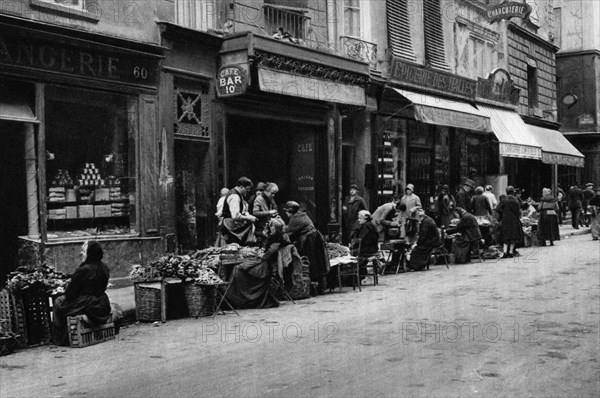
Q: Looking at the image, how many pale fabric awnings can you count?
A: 3